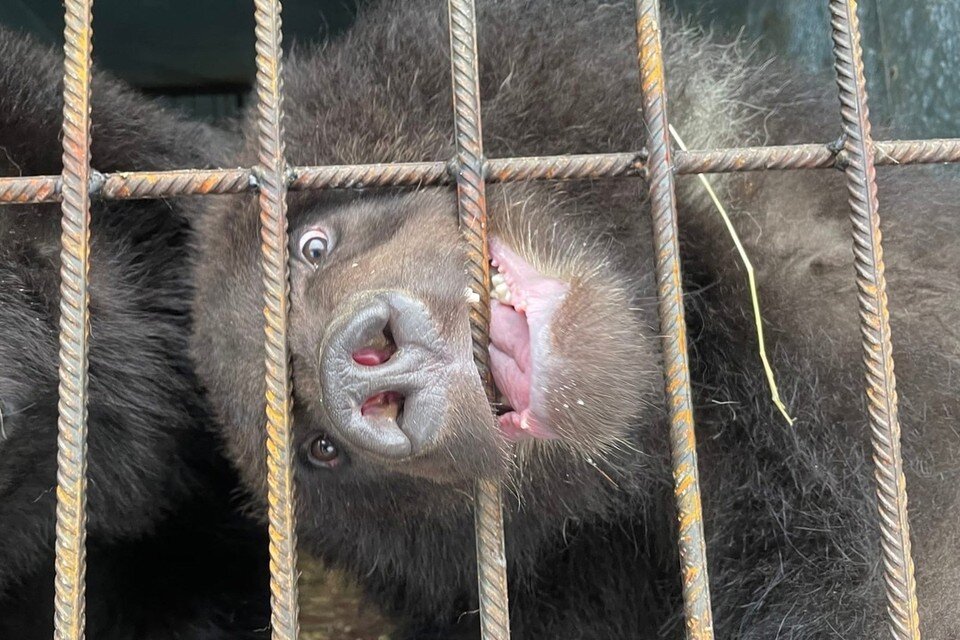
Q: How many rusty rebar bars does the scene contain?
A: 6